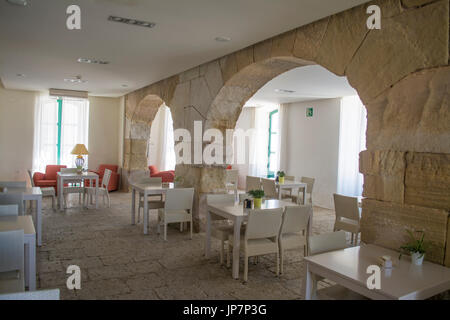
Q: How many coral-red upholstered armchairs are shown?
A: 3